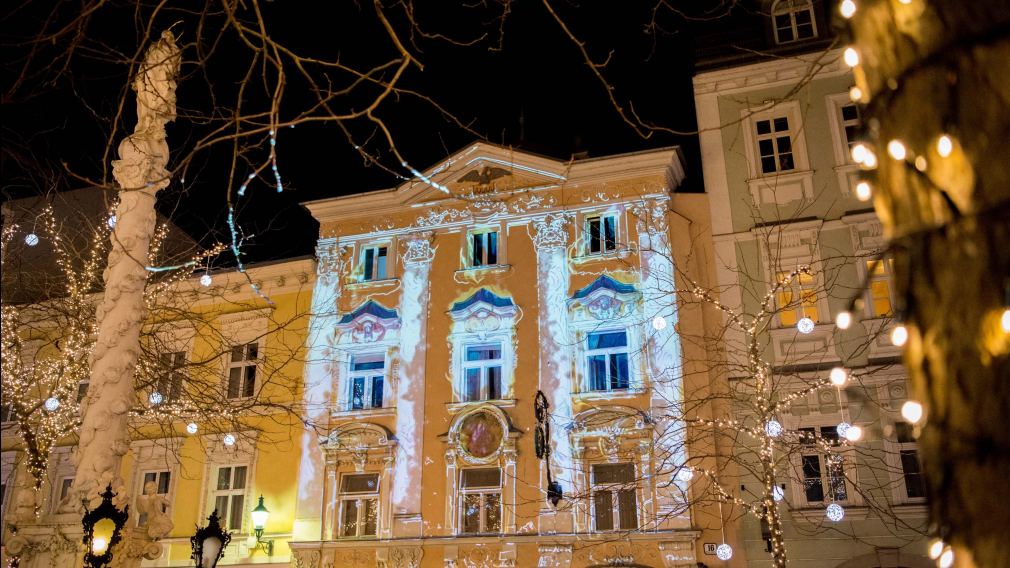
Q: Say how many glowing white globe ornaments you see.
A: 15